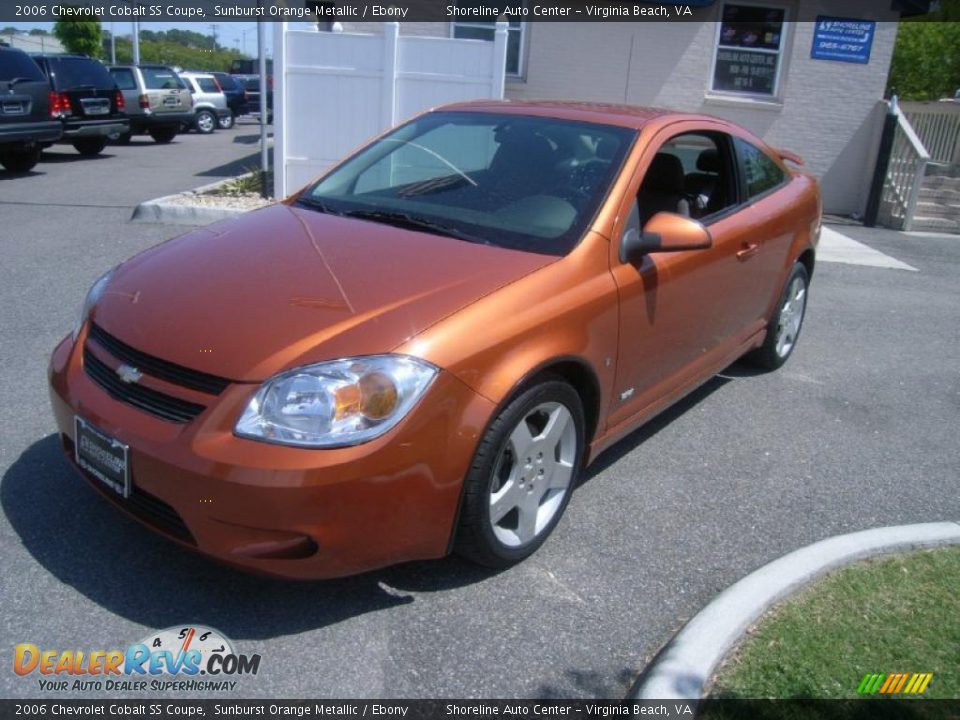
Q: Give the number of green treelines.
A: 2